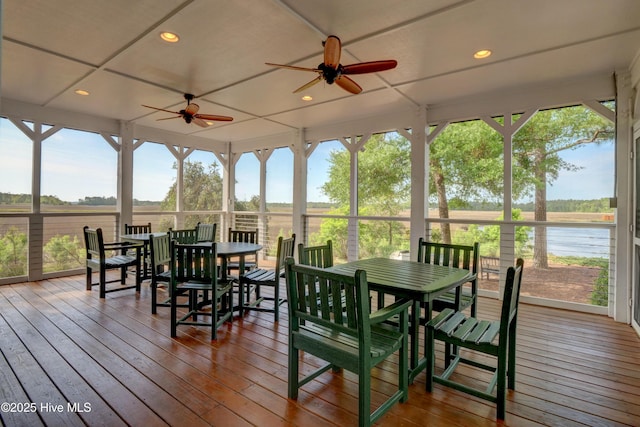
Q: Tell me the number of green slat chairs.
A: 12